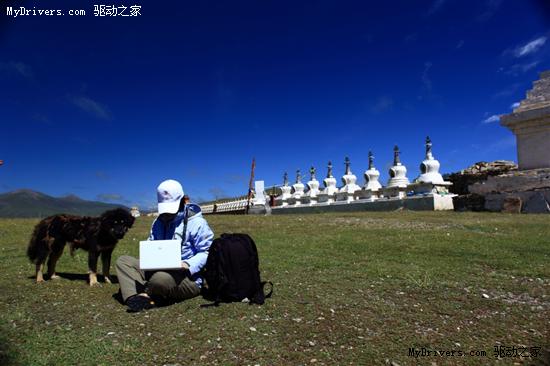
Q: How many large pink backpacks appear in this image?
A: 0